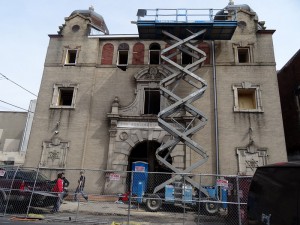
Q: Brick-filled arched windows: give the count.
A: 4